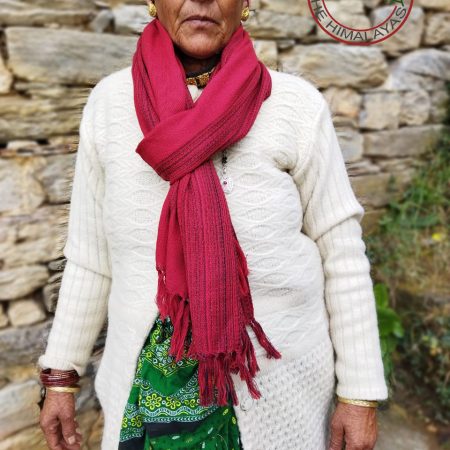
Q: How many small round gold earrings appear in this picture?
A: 2